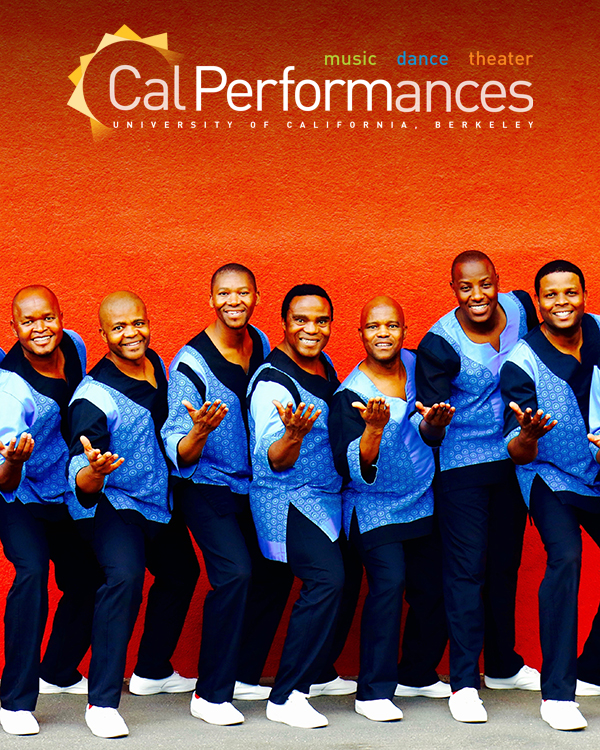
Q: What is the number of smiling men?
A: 7